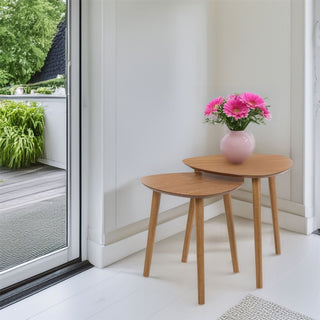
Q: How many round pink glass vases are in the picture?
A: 1